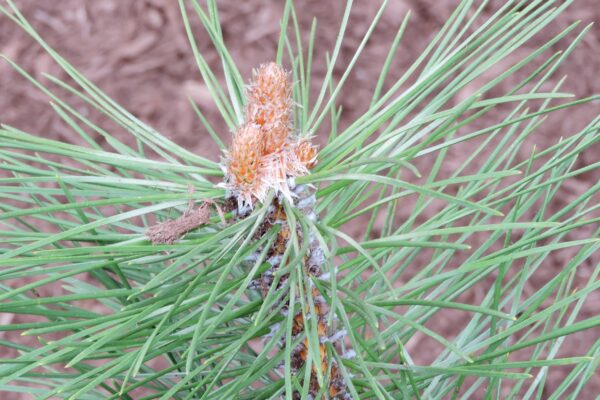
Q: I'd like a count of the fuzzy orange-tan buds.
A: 3